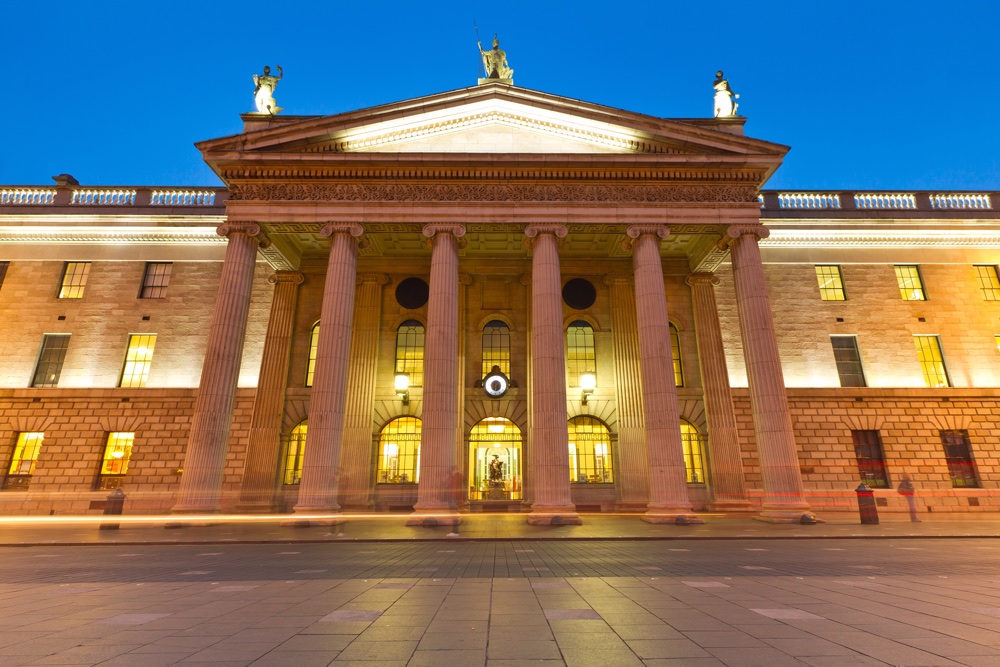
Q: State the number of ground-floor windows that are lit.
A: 7